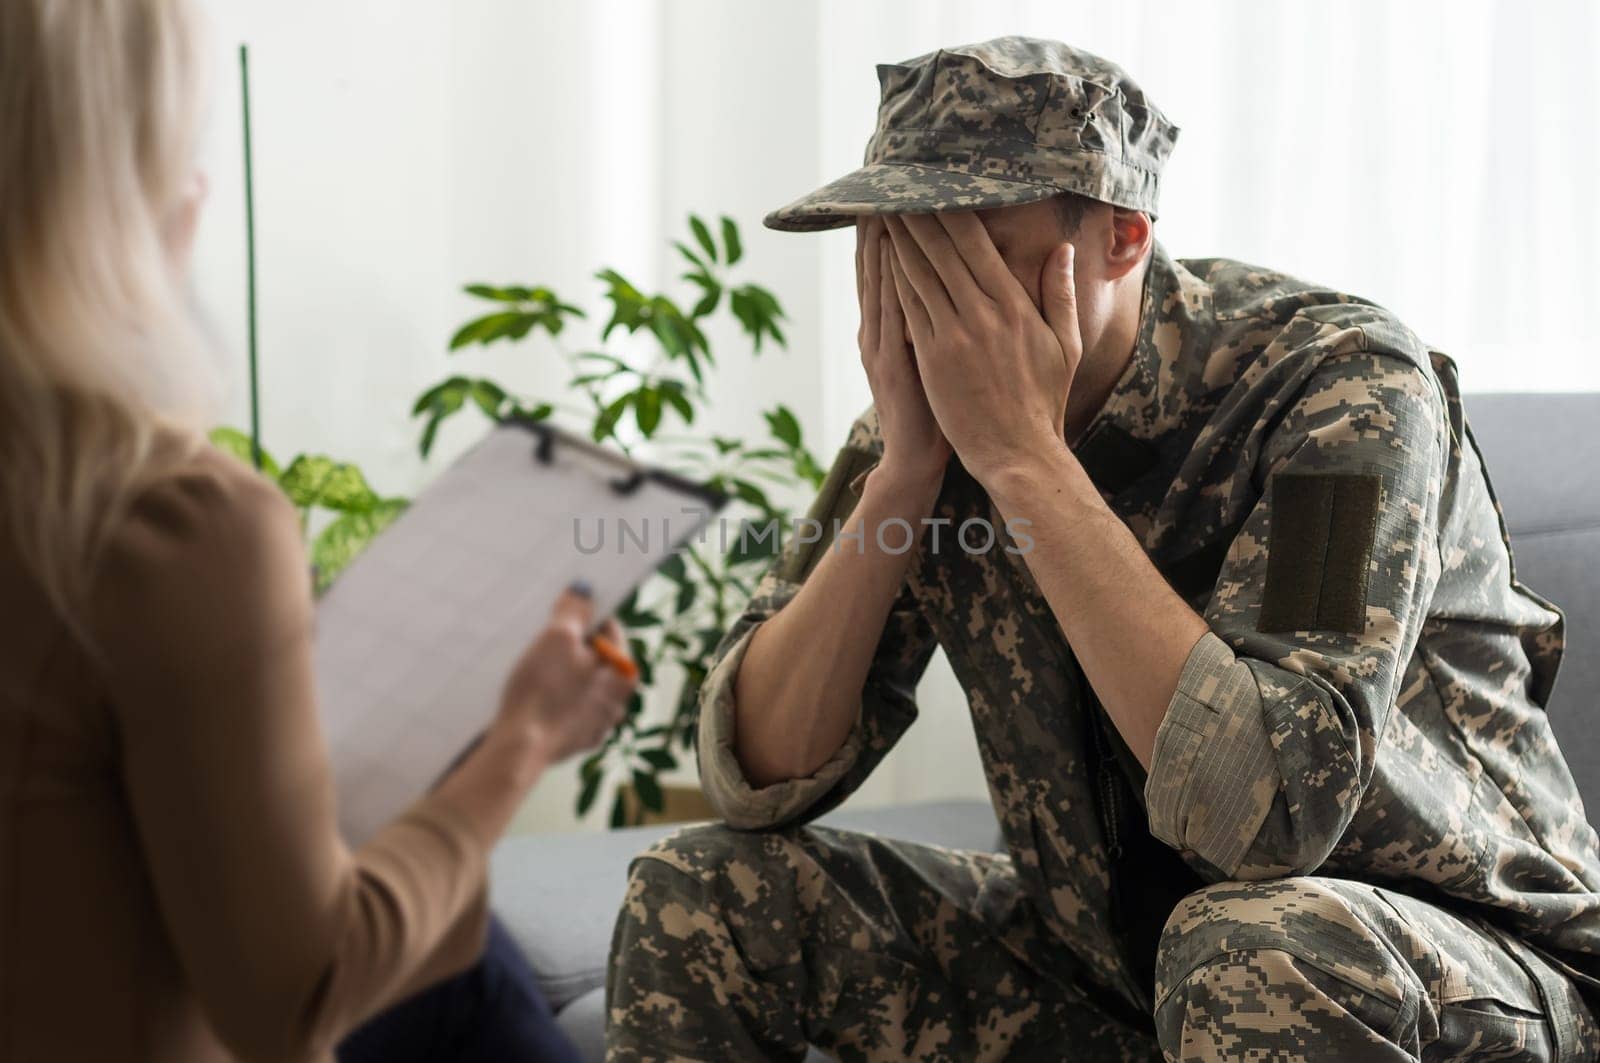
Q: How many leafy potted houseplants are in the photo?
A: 2